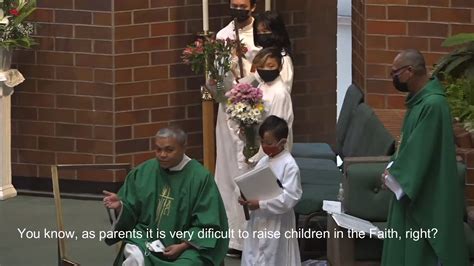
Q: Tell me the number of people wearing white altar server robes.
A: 4